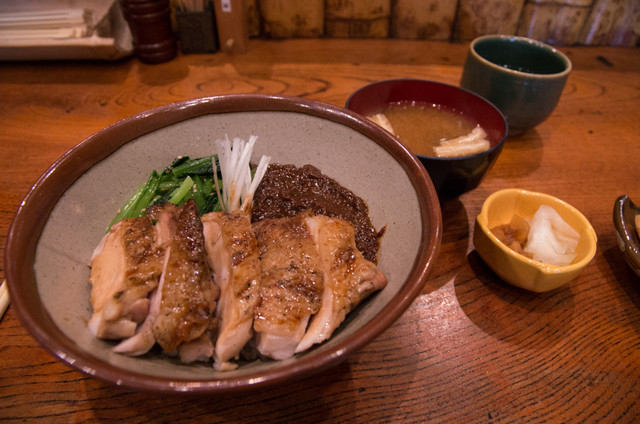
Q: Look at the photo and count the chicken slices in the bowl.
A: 5